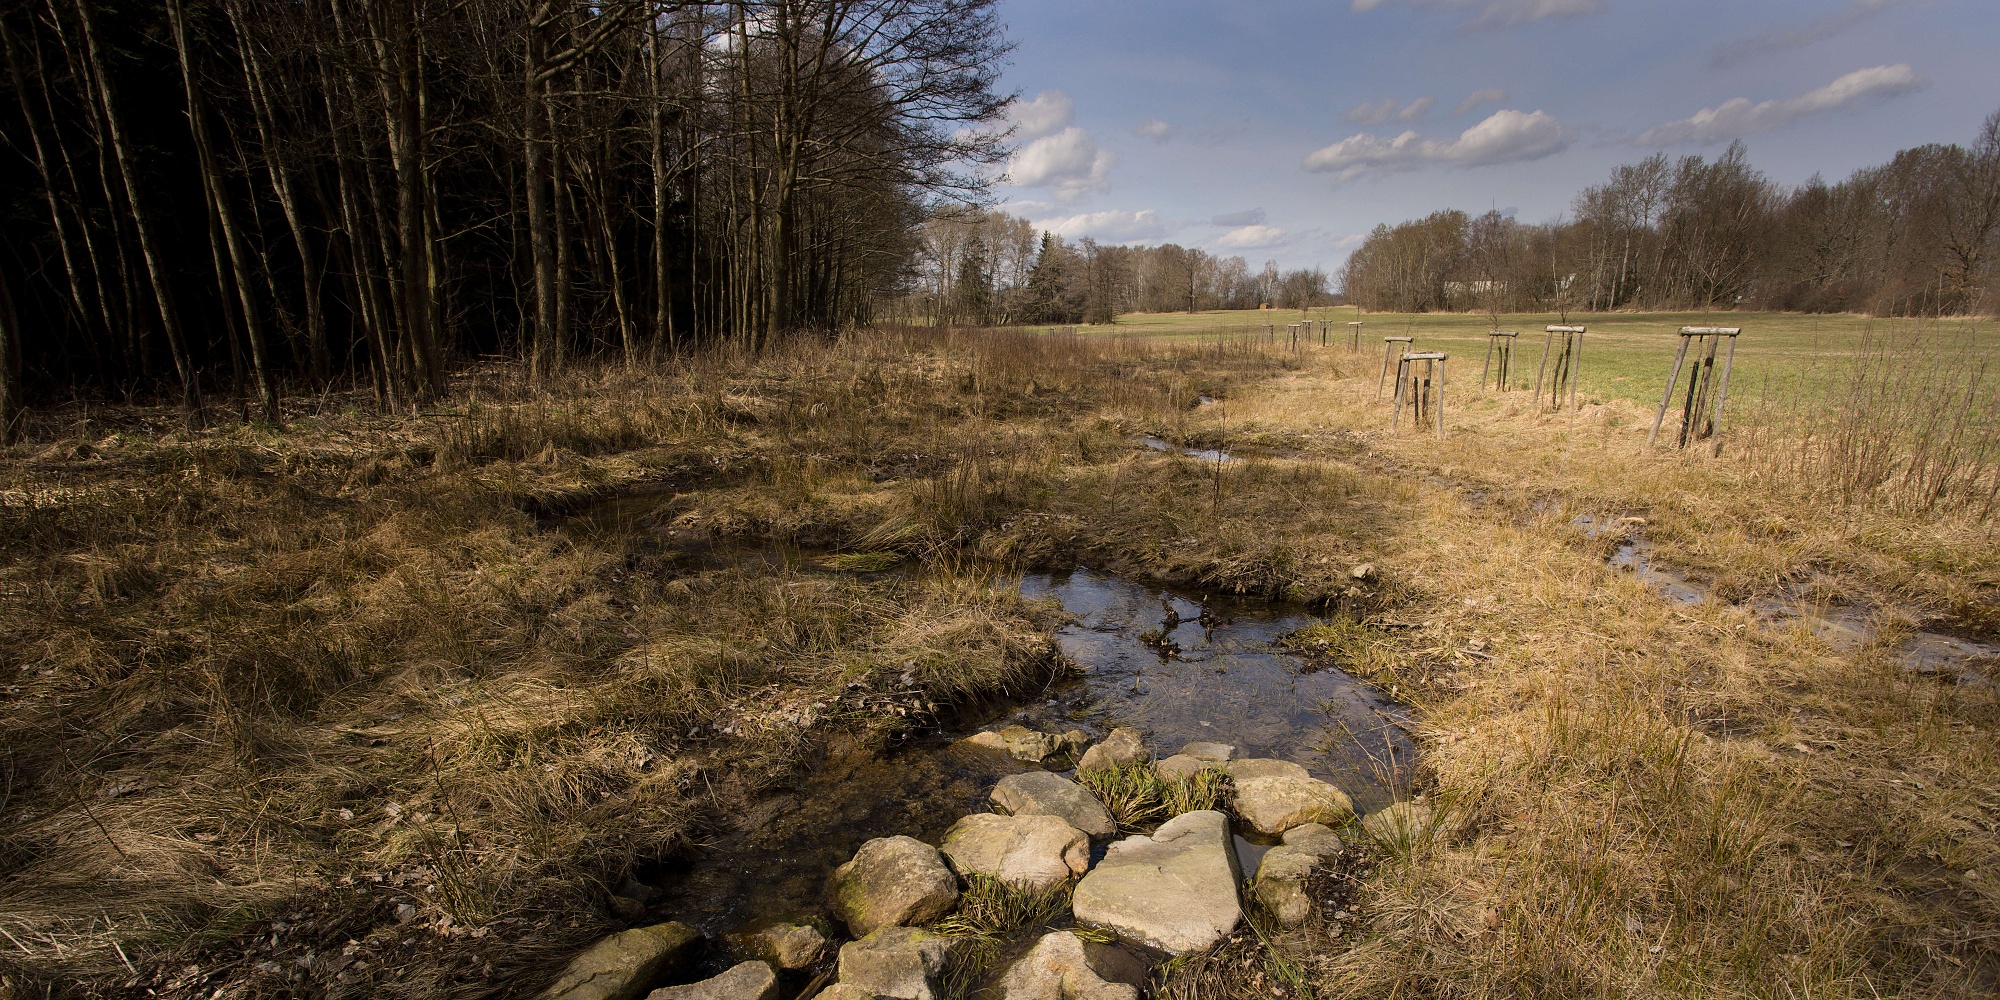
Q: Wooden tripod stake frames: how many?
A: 10